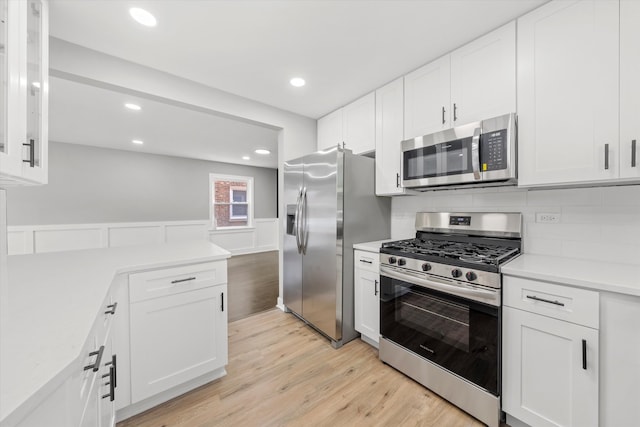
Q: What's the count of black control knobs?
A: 5